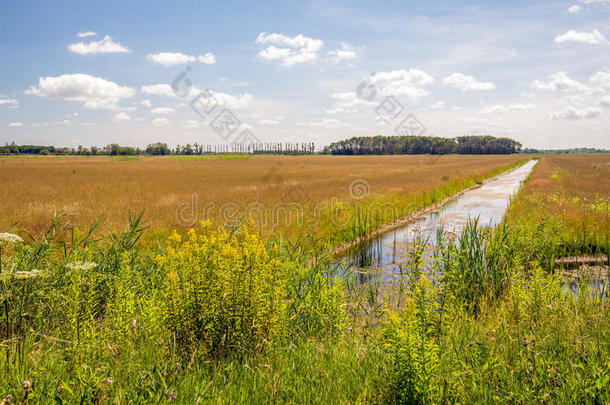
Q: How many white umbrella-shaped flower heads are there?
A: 3